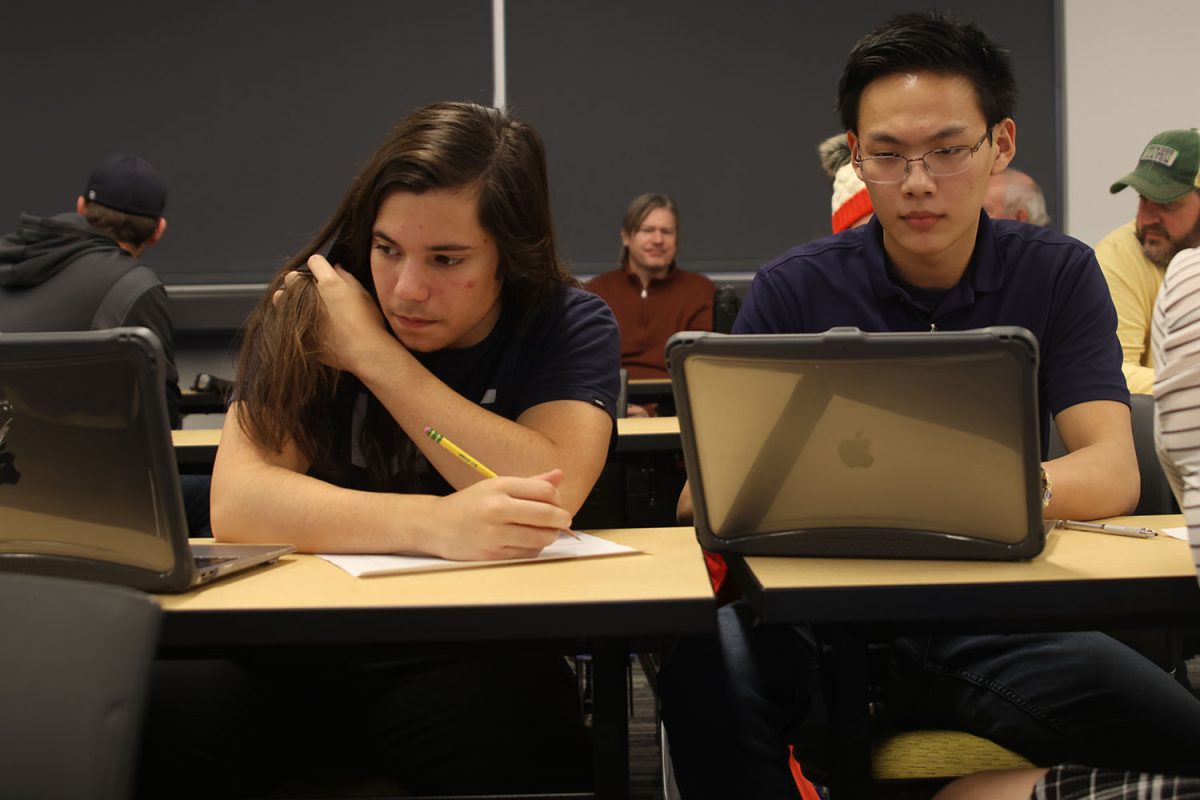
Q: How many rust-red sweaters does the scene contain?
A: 1